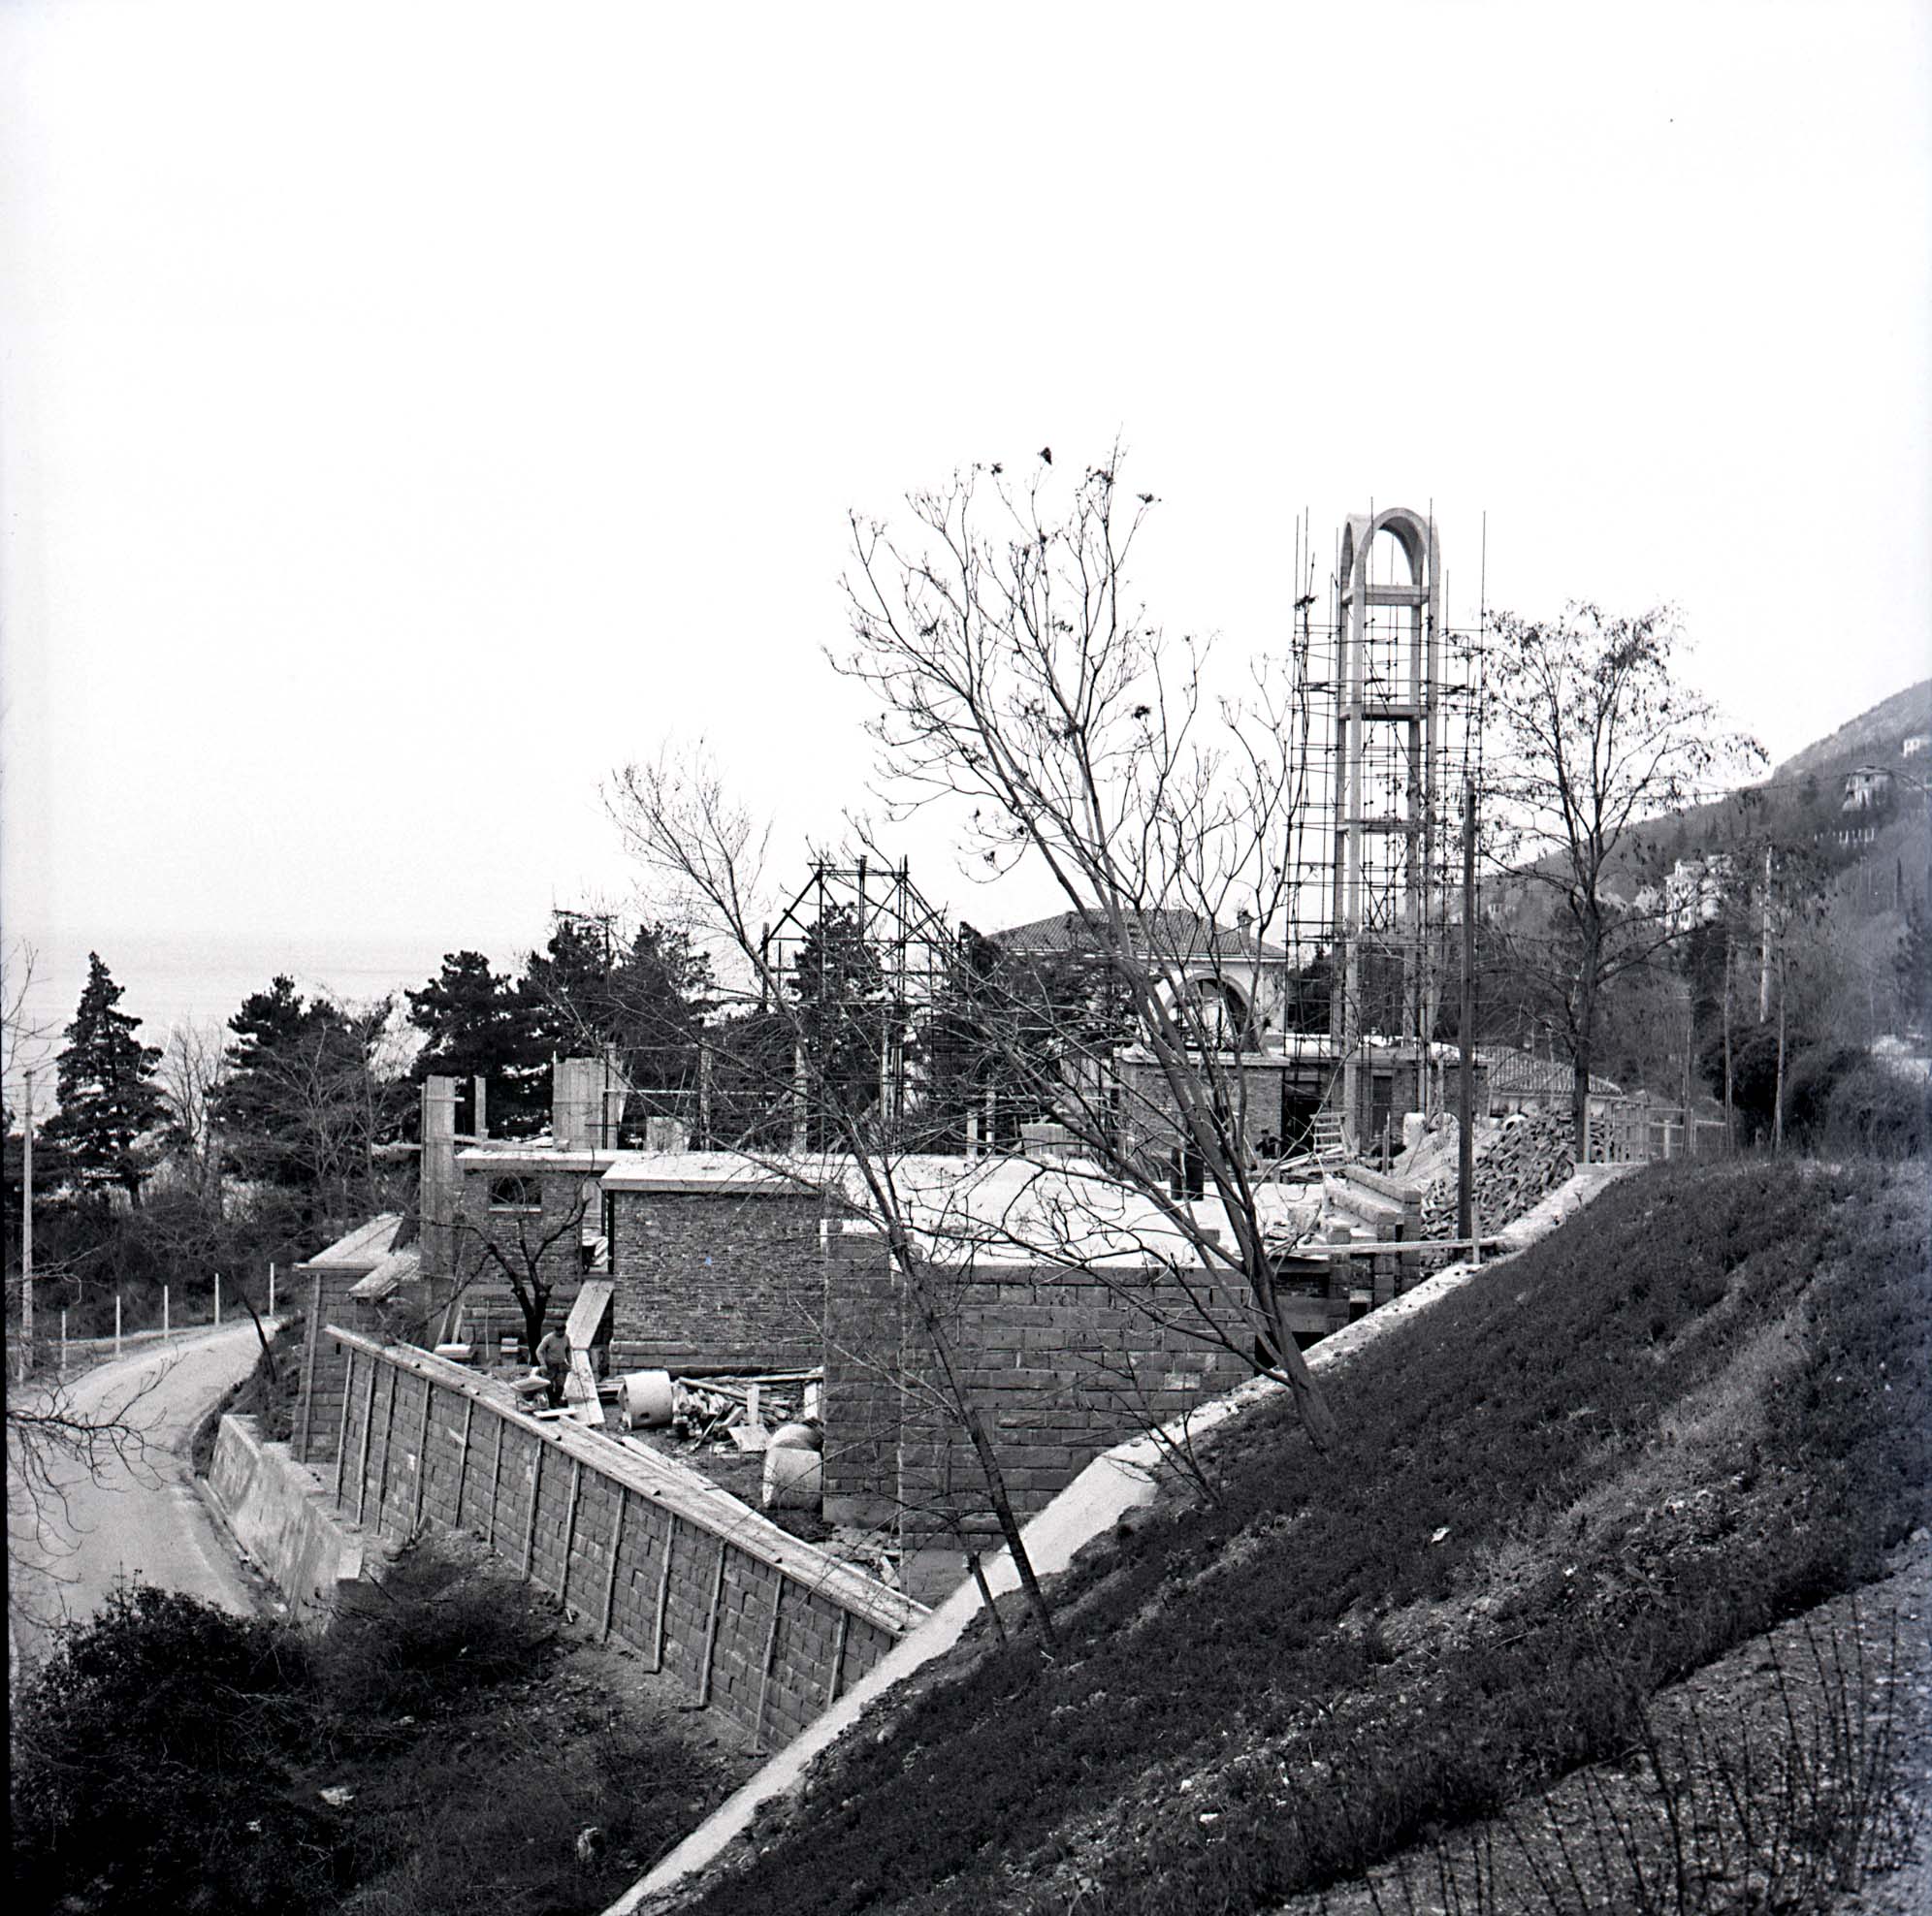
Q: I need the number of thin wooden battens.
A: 13